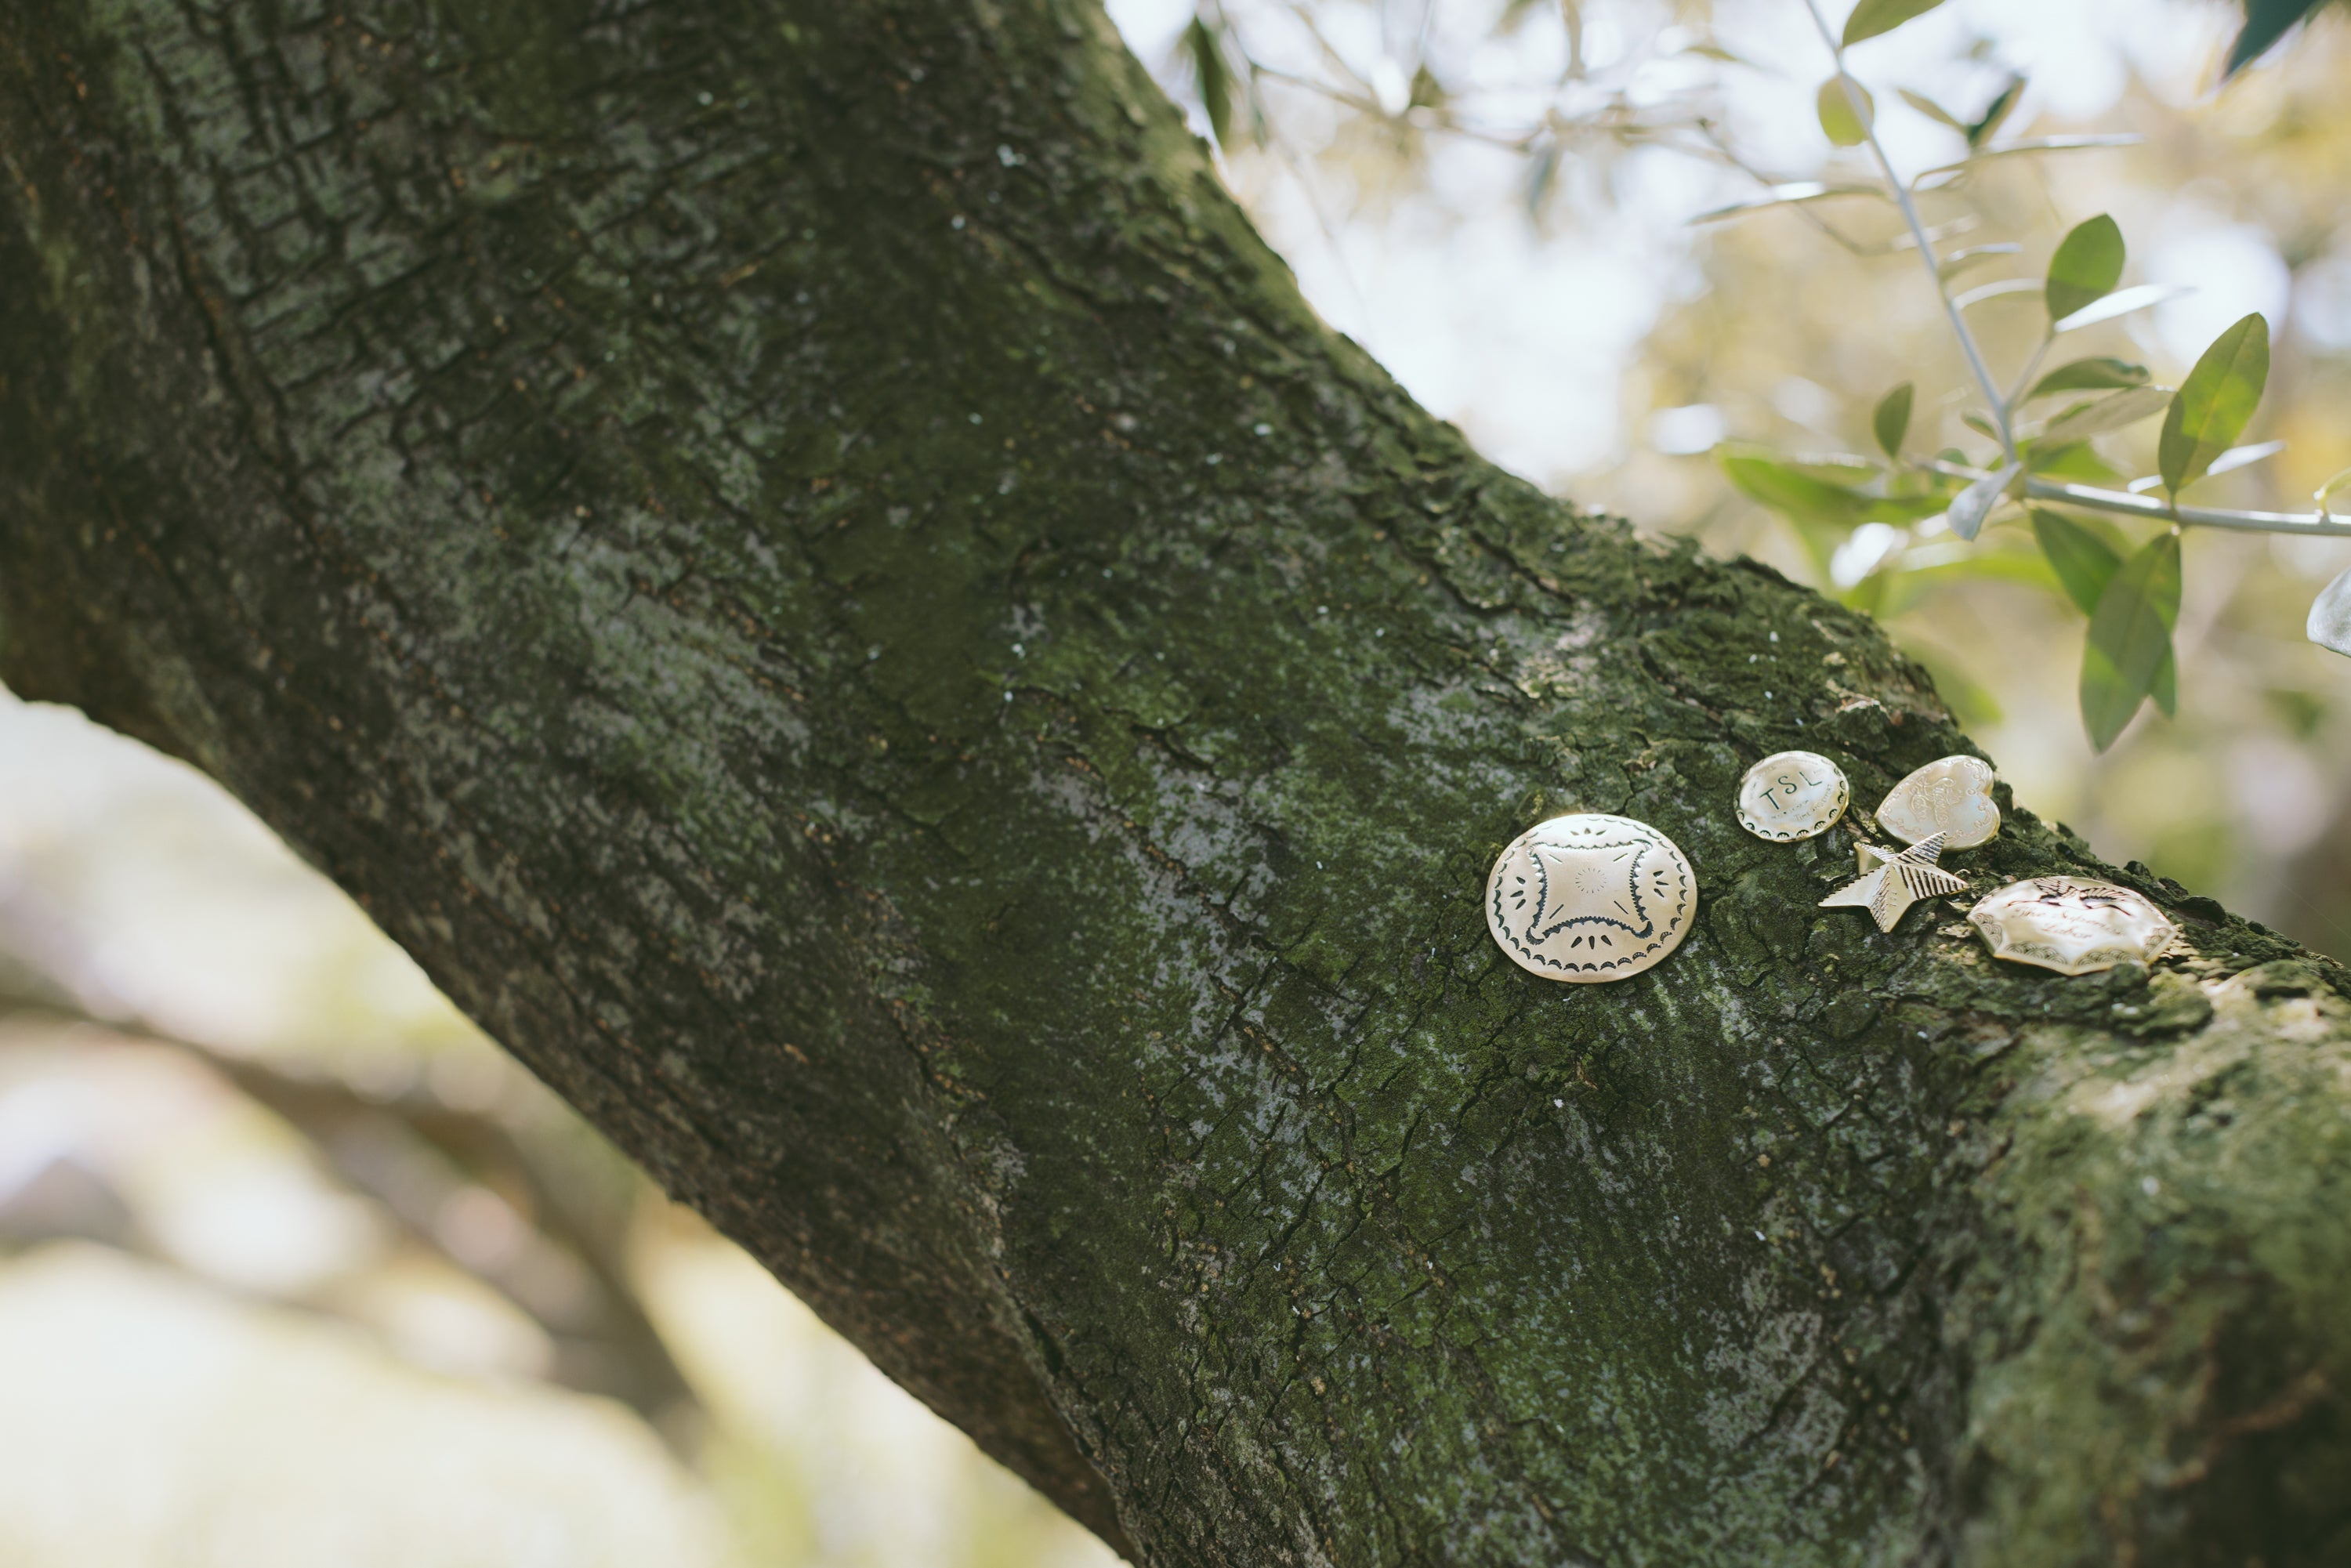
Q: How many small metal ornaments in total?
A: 5